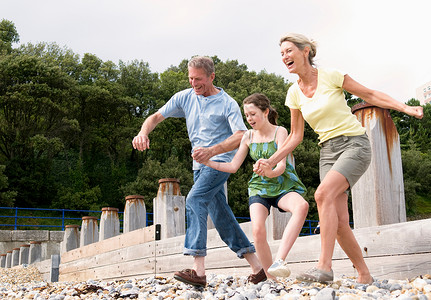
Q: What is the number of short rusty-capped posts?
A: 10